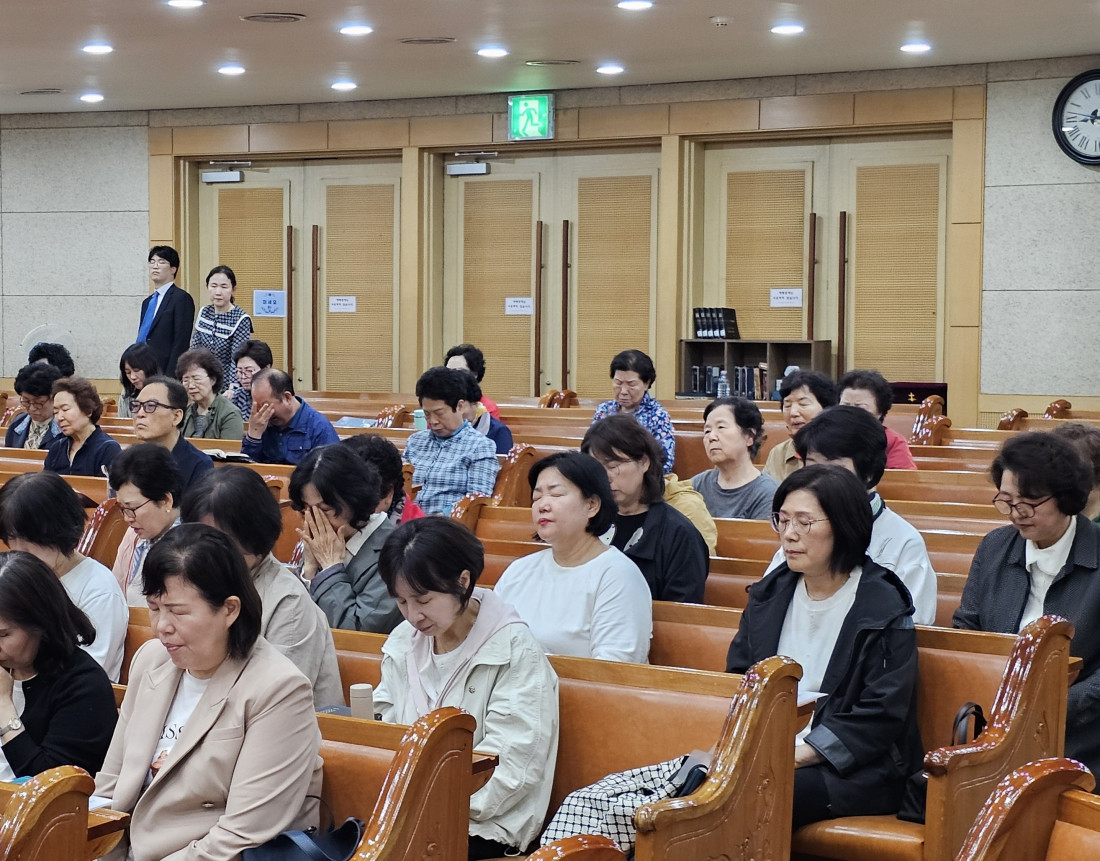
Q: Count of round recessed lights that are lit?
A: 11